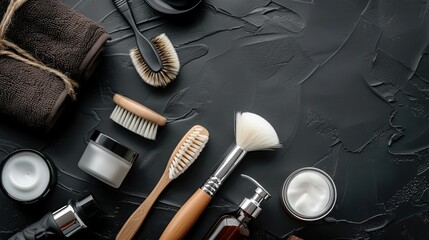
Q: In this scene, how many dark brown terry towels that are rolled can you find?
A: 2